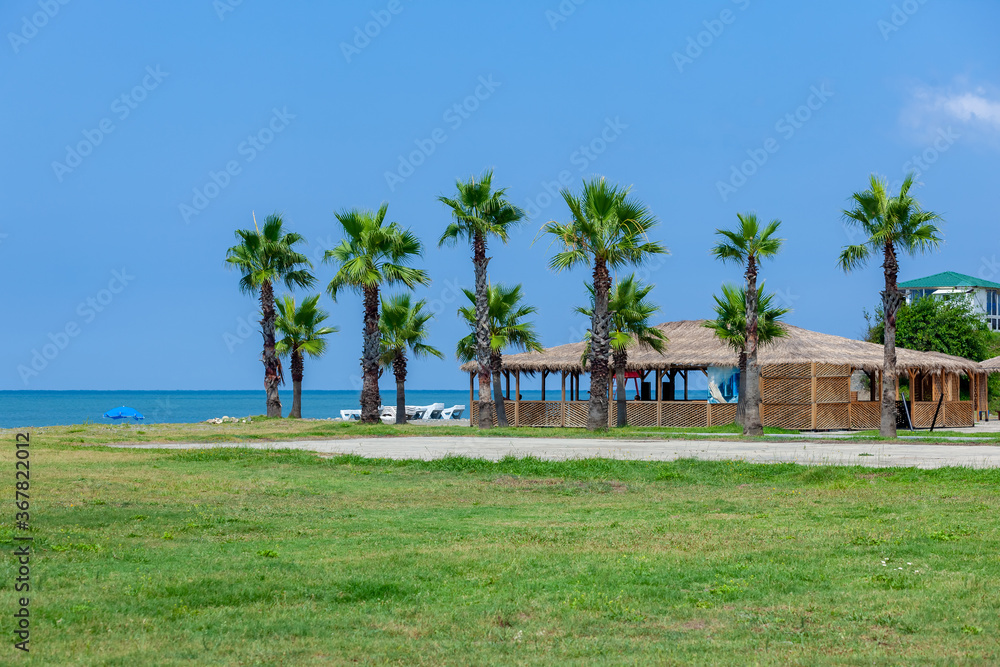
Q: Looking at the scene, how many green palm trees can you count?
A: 11